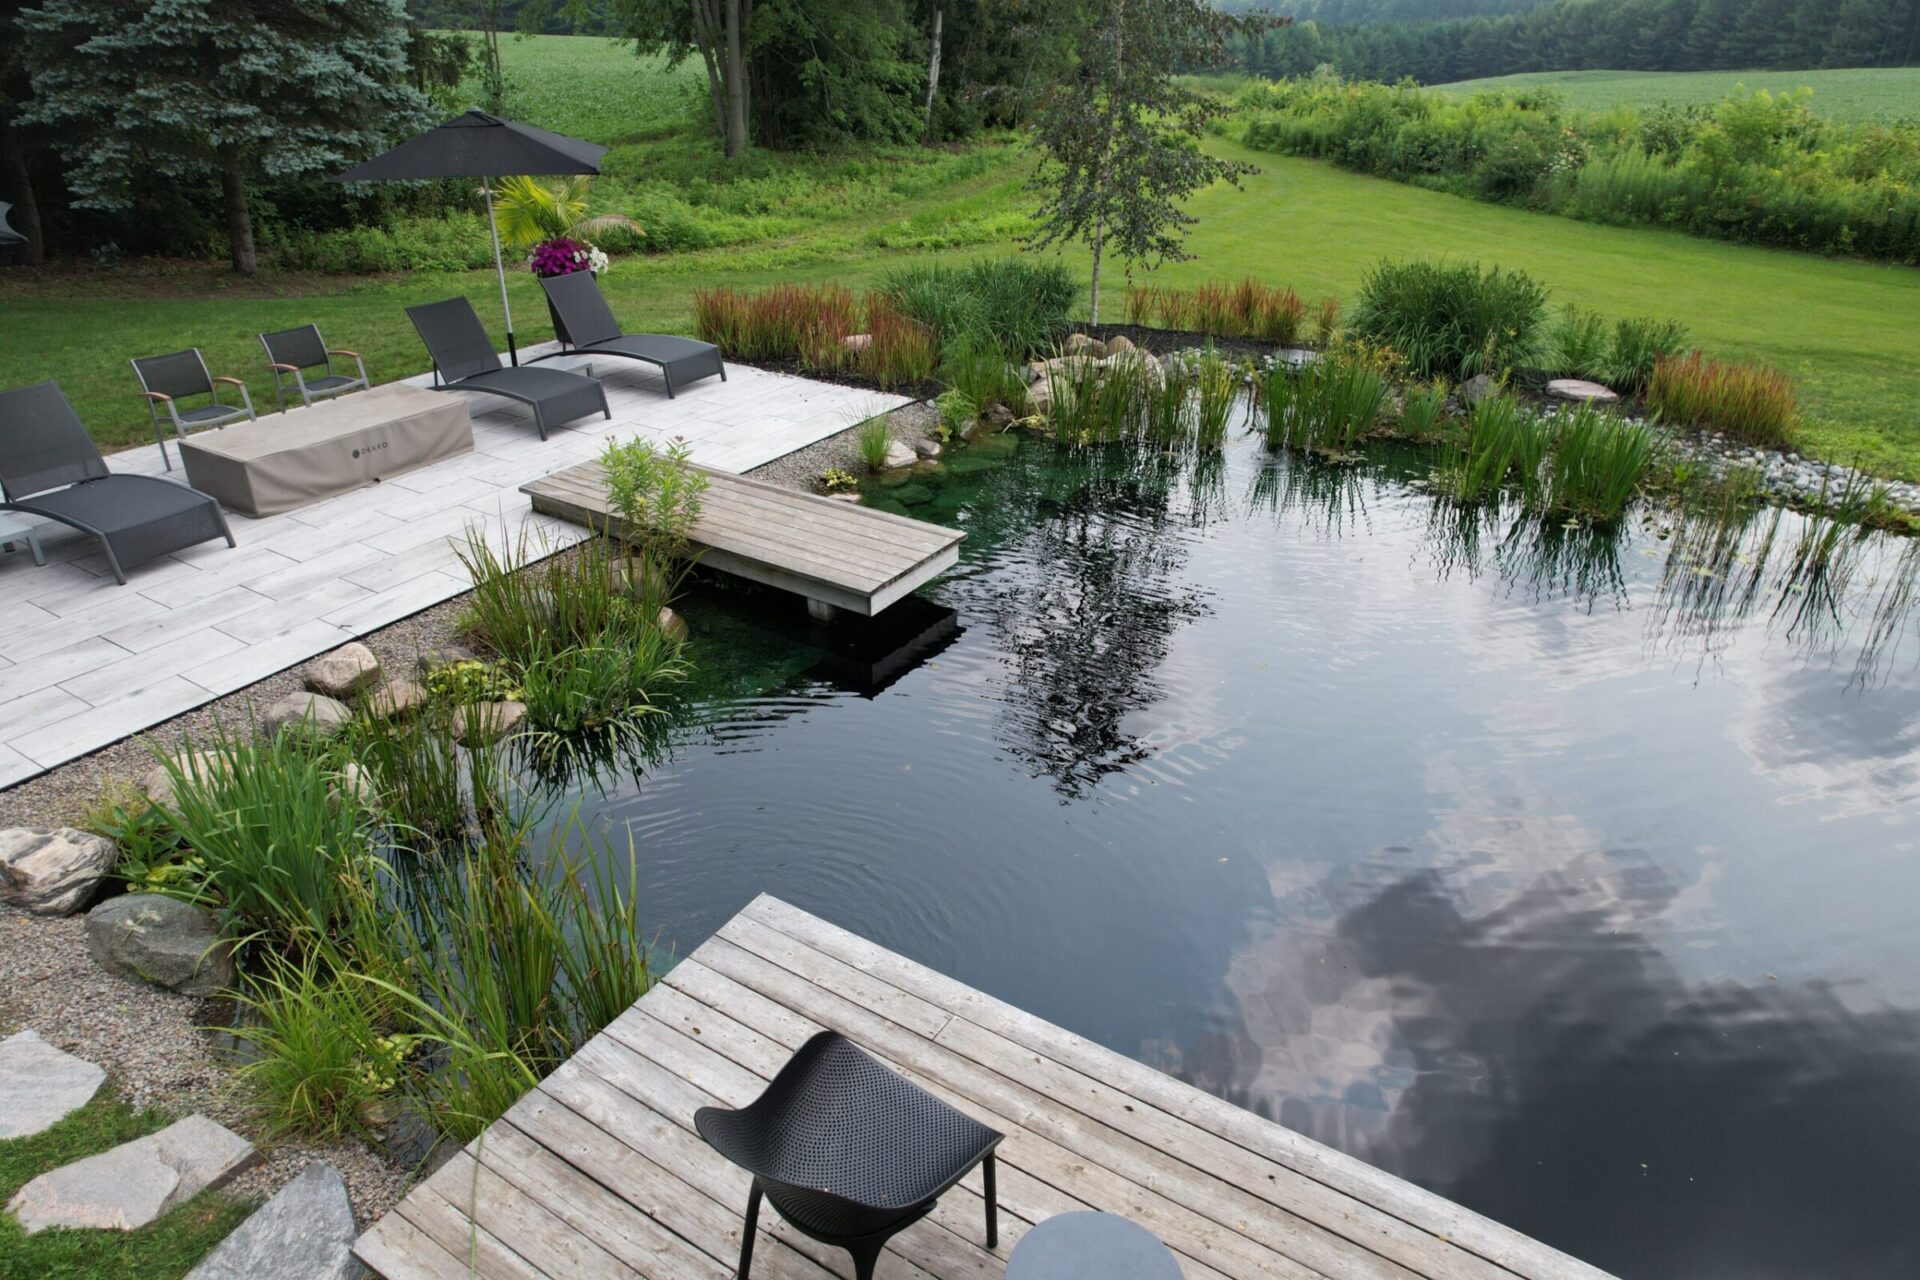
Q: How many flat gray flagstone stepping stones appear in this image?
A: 3